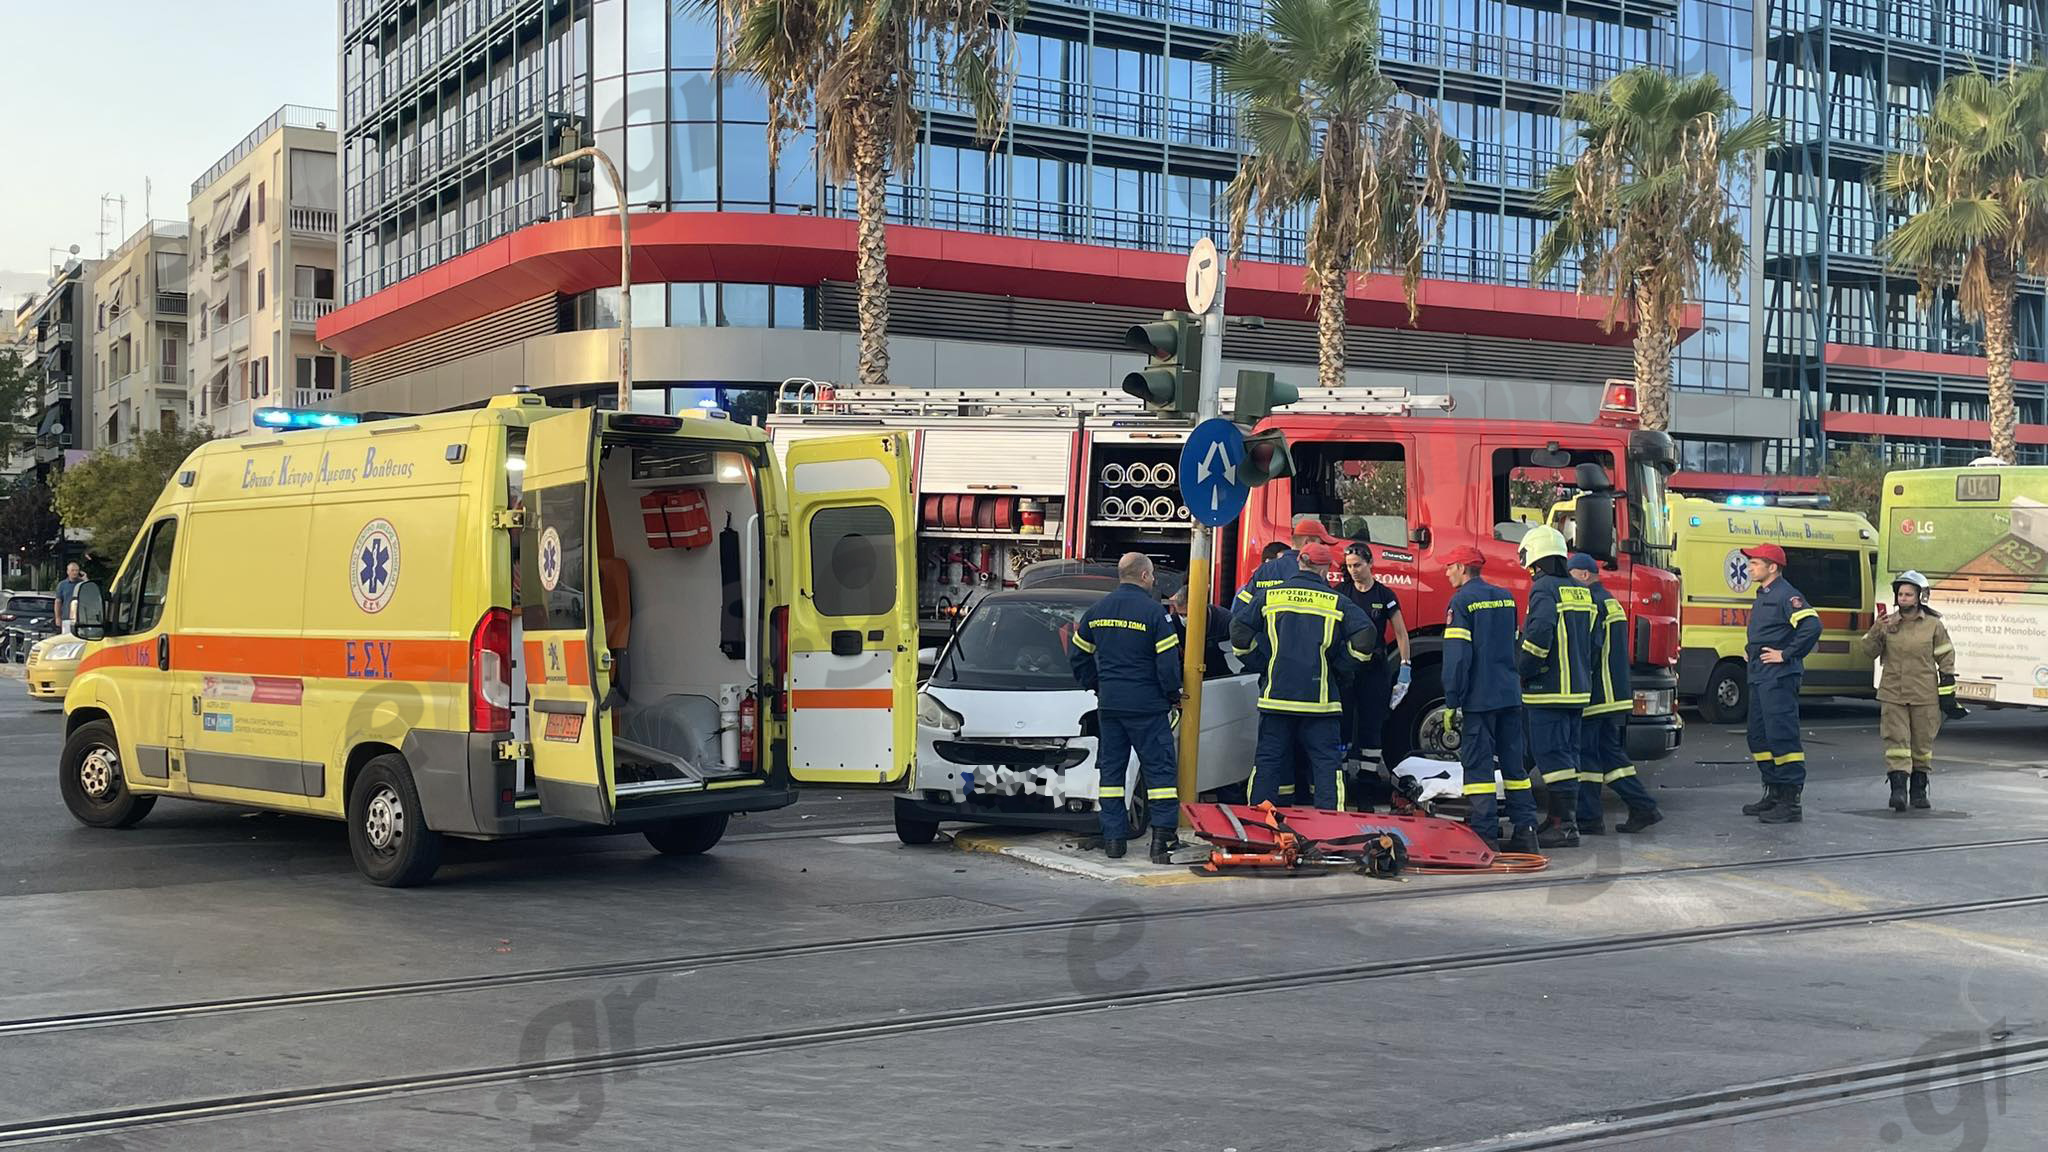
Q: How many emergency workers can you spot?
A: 11